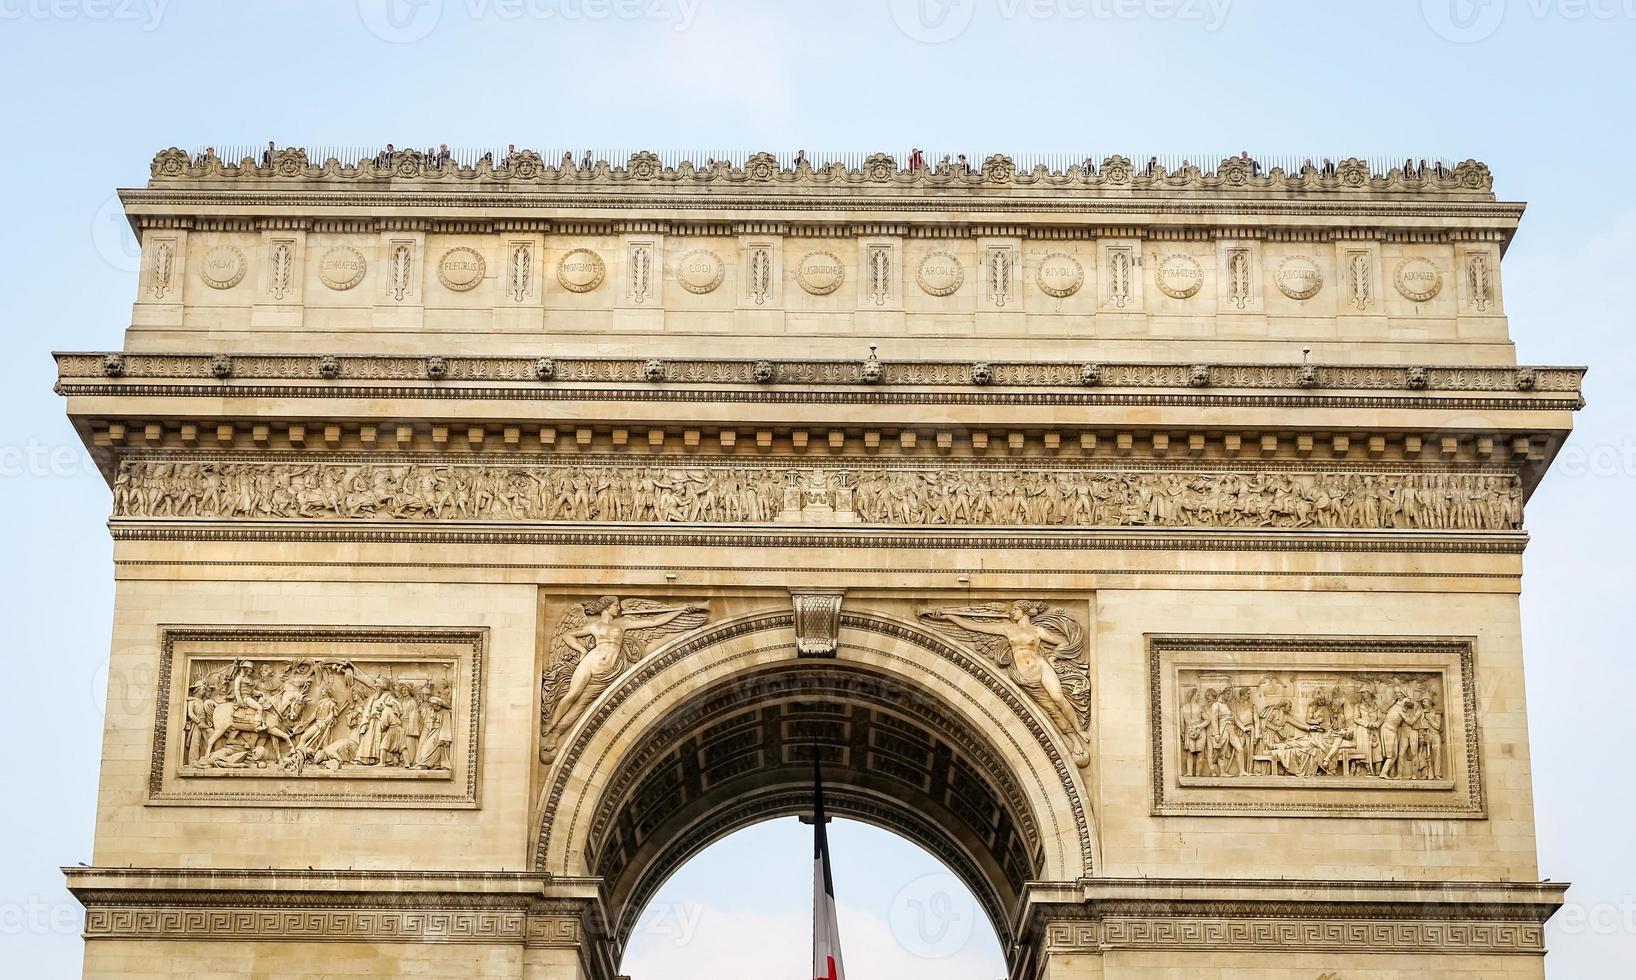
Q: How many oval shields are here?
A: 11